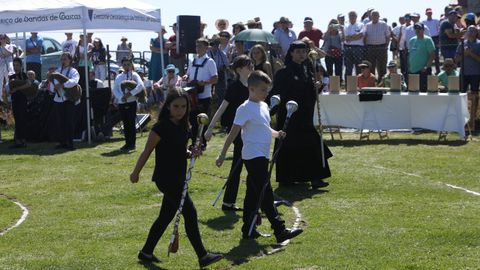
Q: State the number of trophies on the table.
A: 6